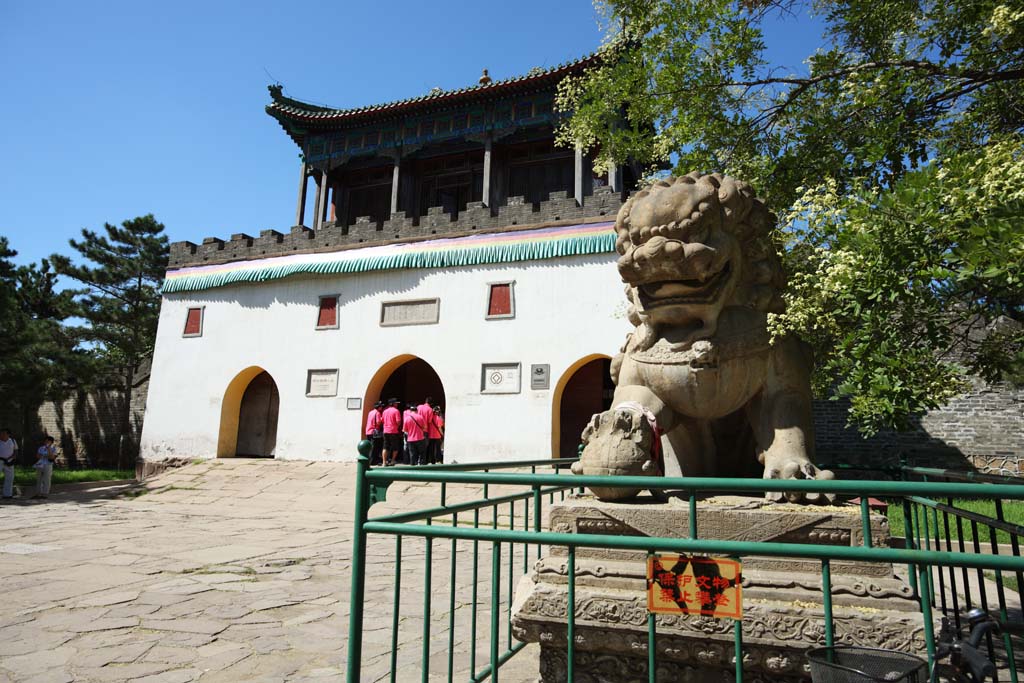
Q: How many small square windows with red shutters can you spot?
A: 3